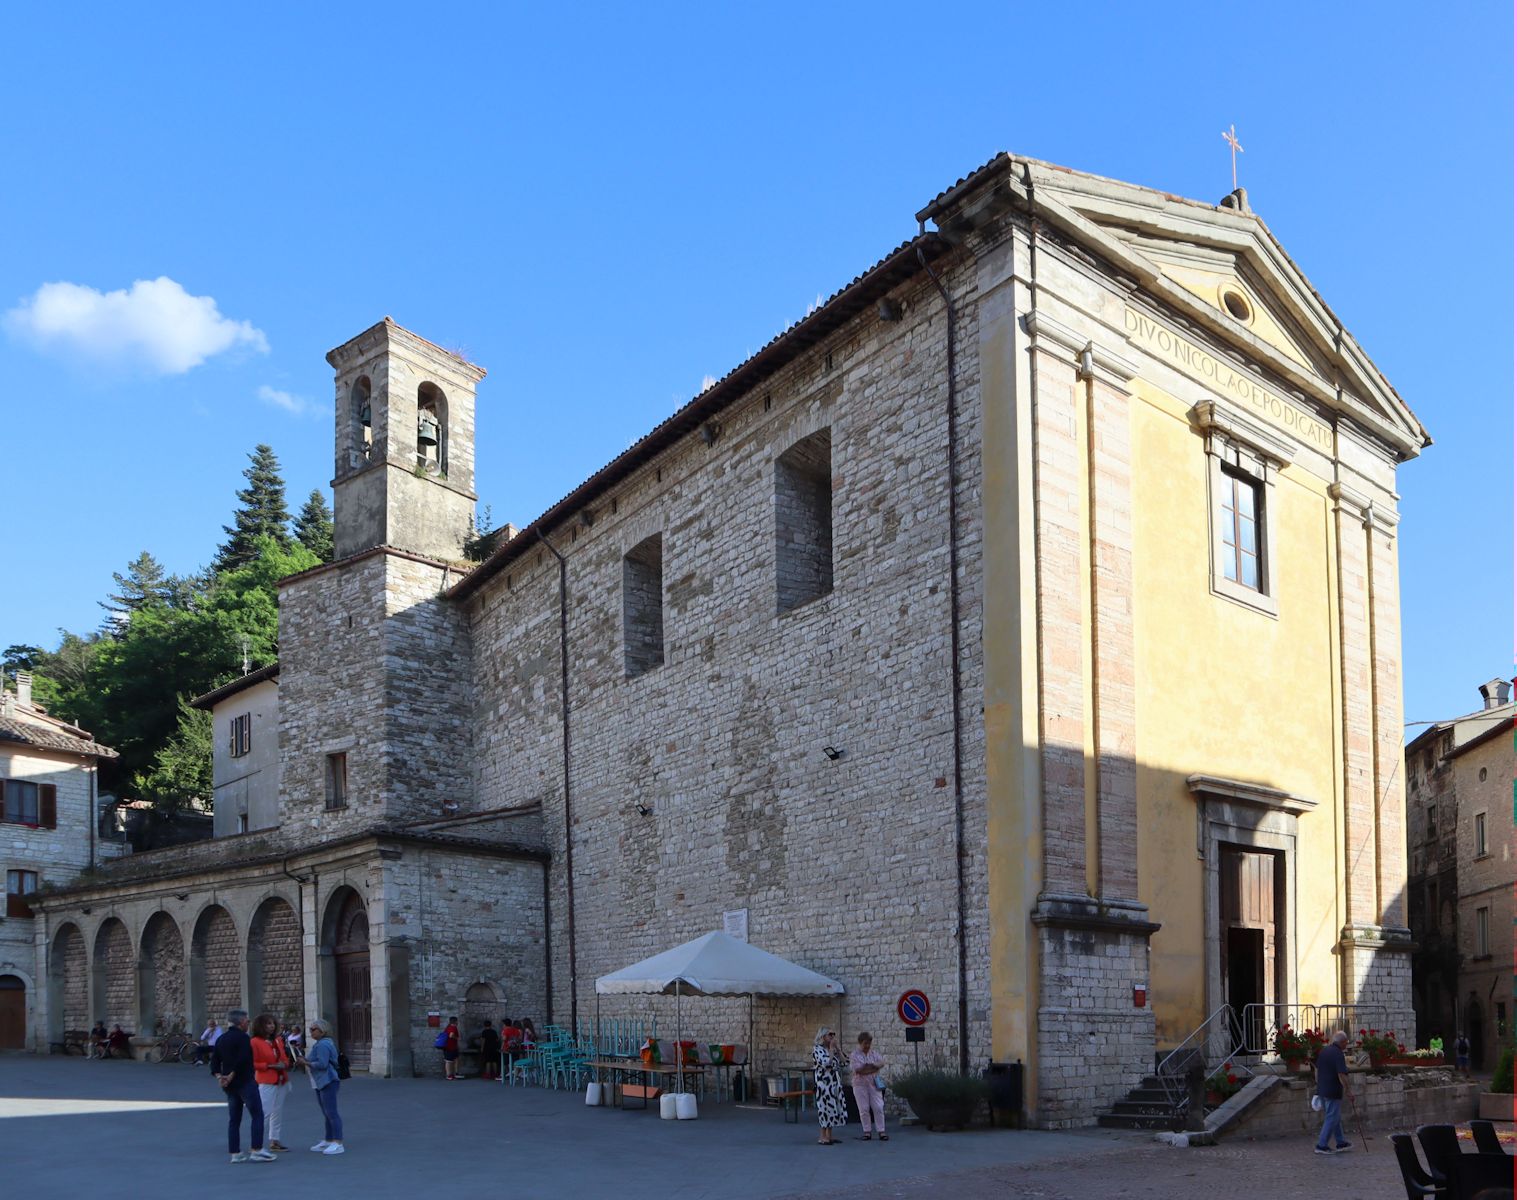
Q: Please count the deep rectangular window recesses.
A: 2